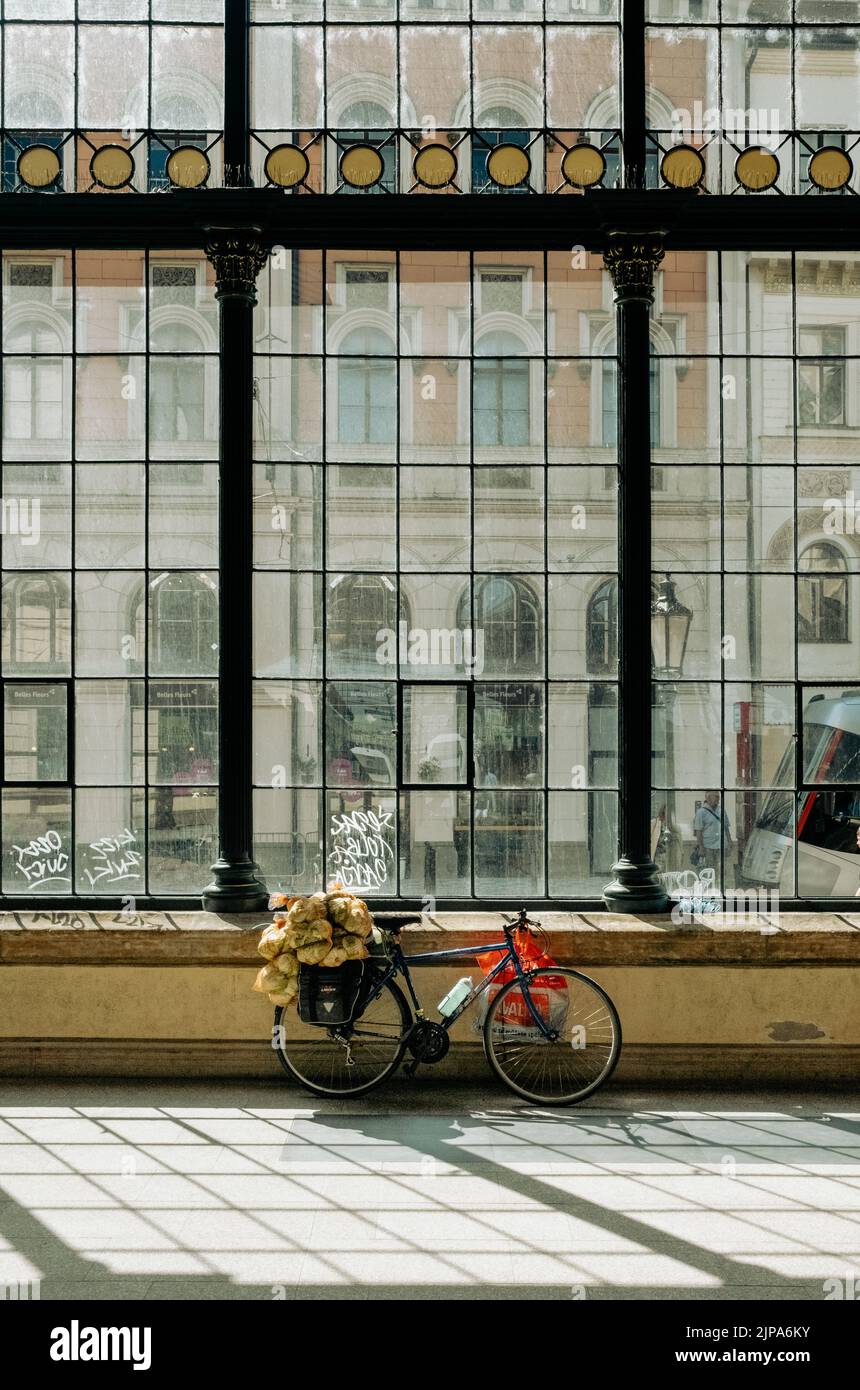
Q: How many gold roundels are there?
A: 11